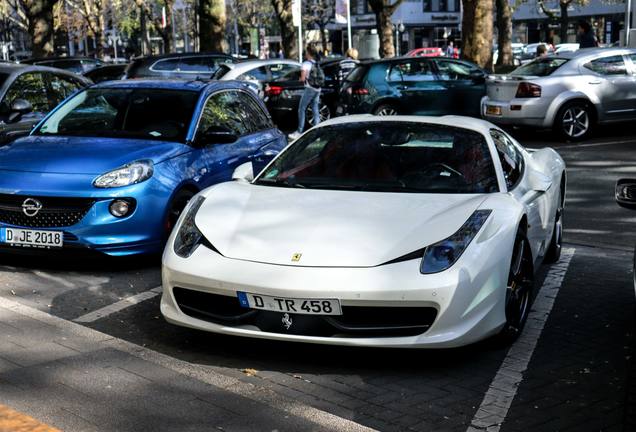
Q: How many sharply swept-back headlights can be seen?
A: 2